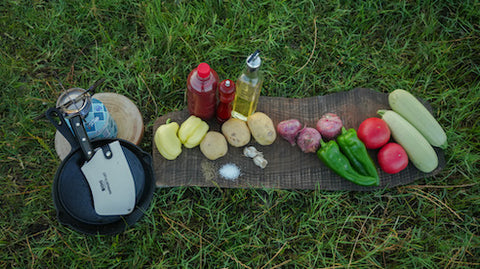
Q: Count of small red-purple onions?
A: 3